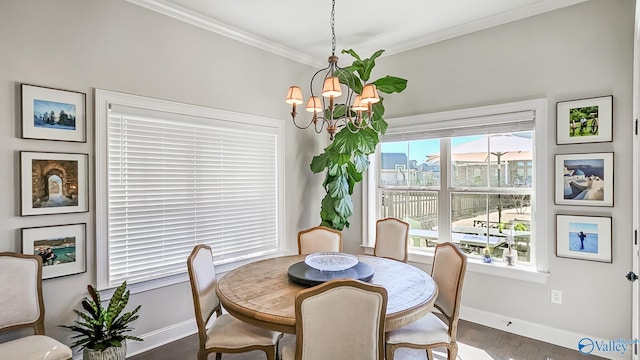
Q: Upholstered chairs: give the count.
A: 6